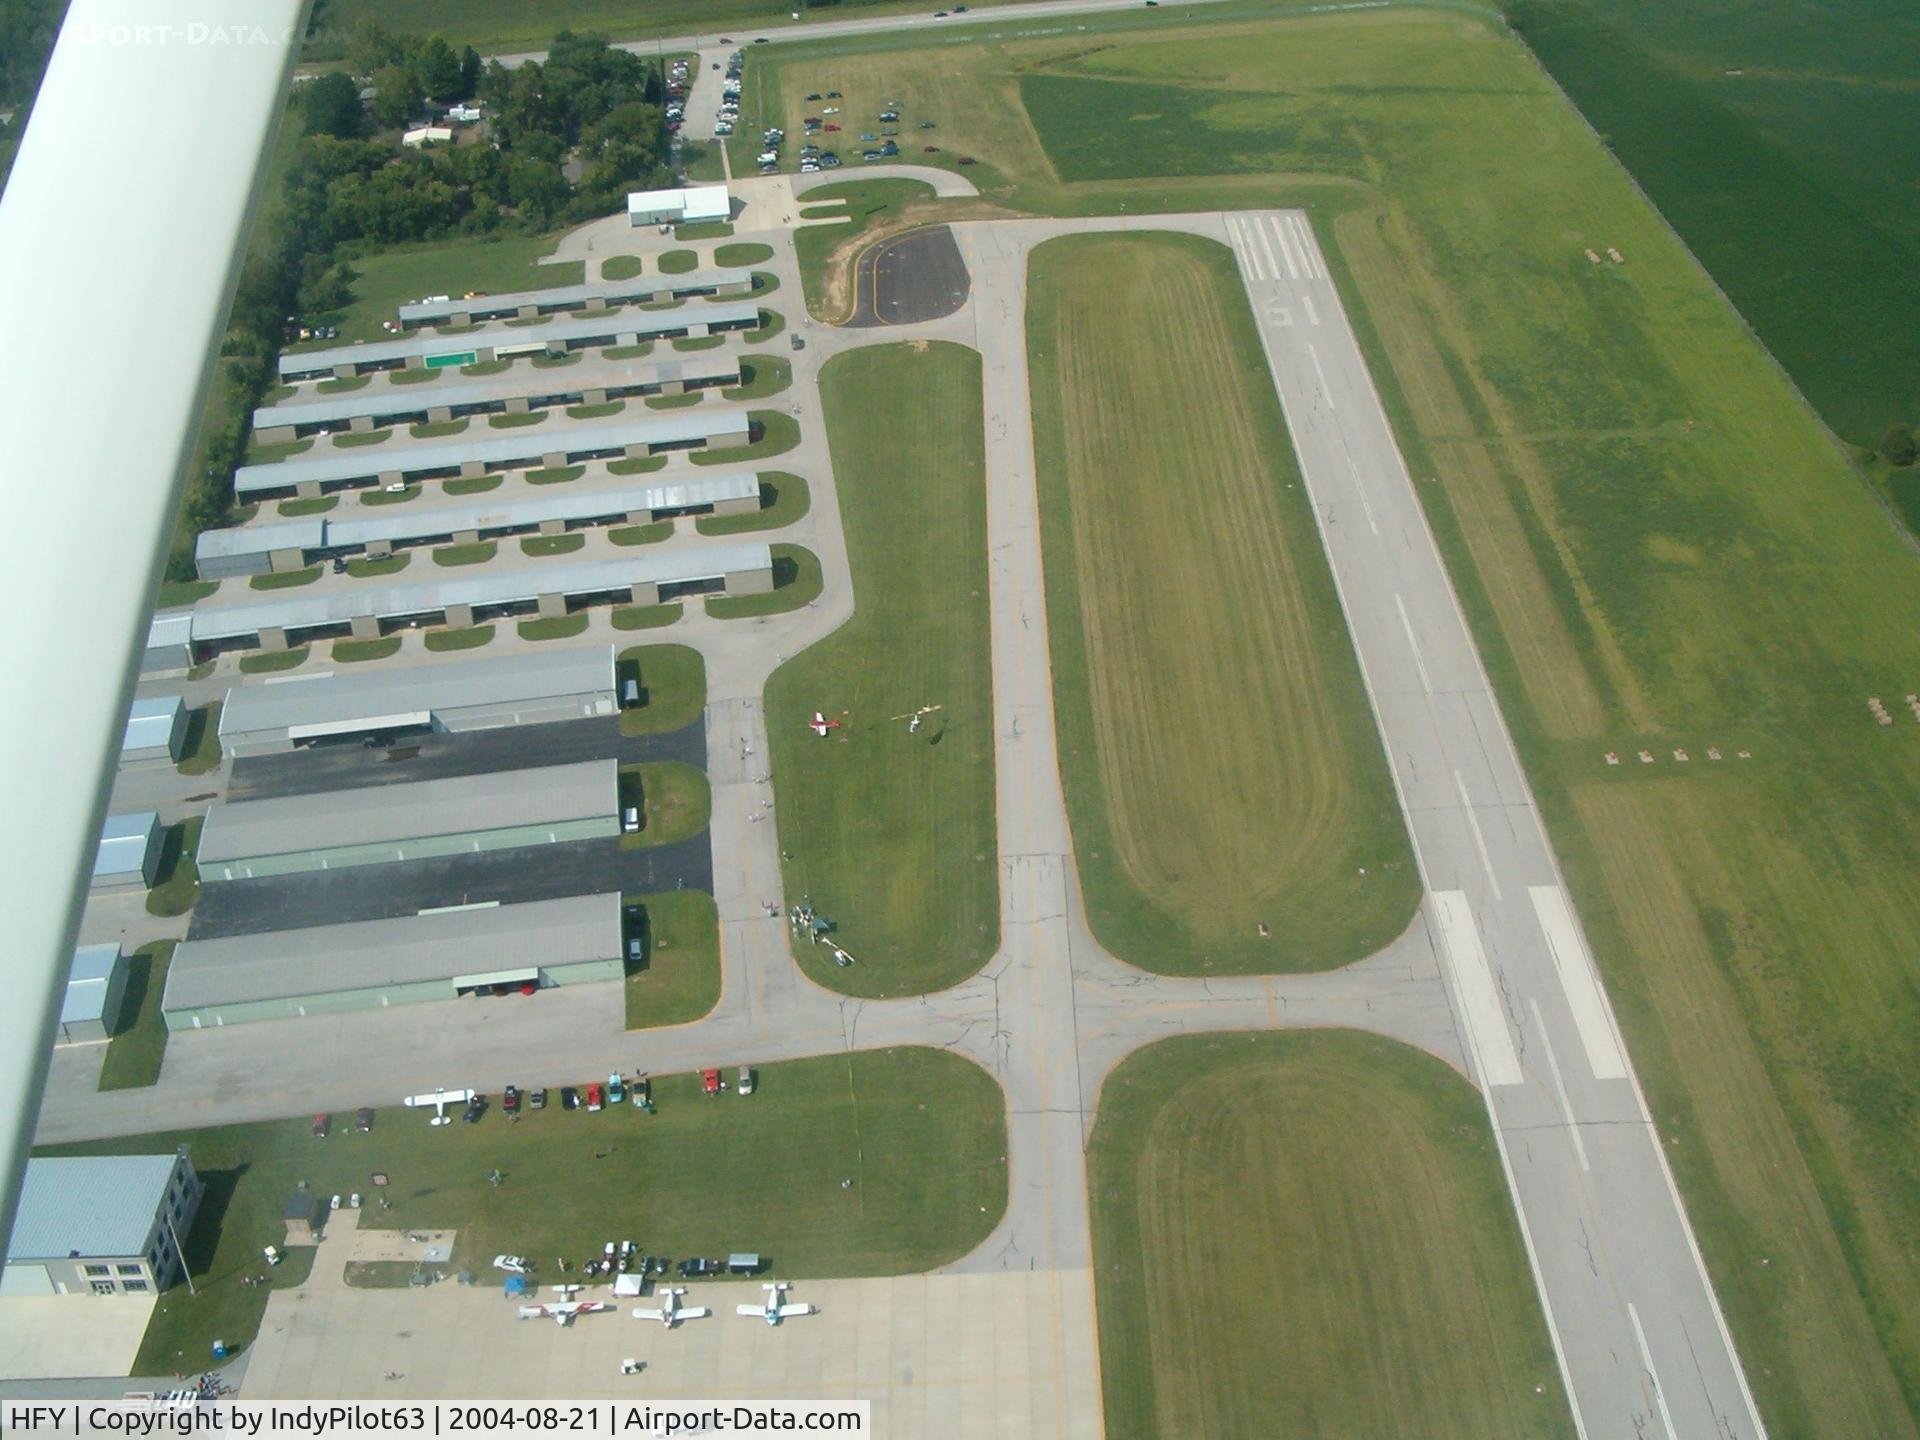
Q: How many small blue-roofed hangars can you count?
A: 3